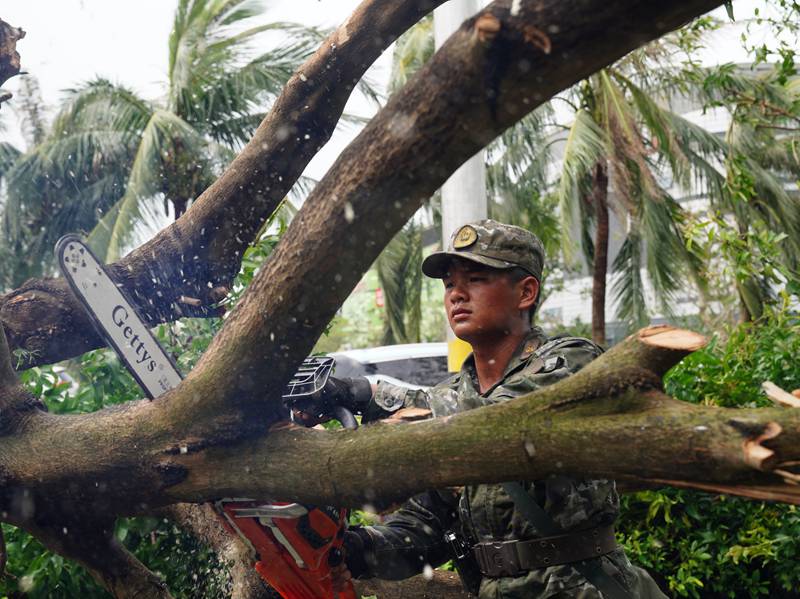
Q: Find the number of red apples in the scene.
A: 0